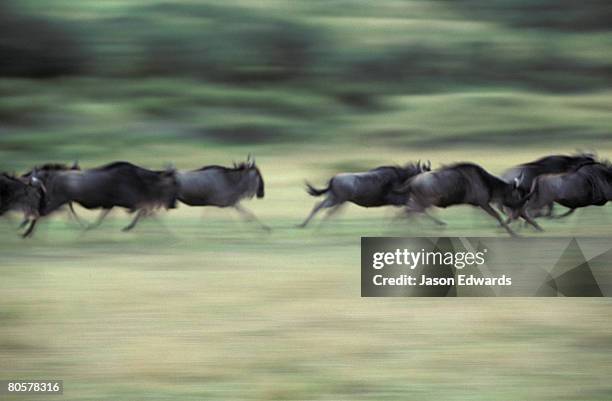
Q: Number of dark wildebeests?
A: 8